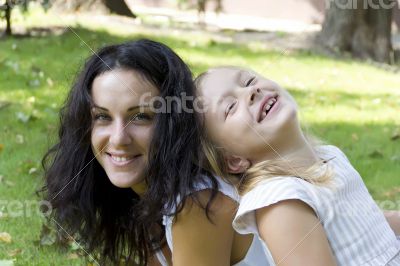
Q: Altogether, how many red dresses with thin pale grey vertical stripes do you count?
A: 0